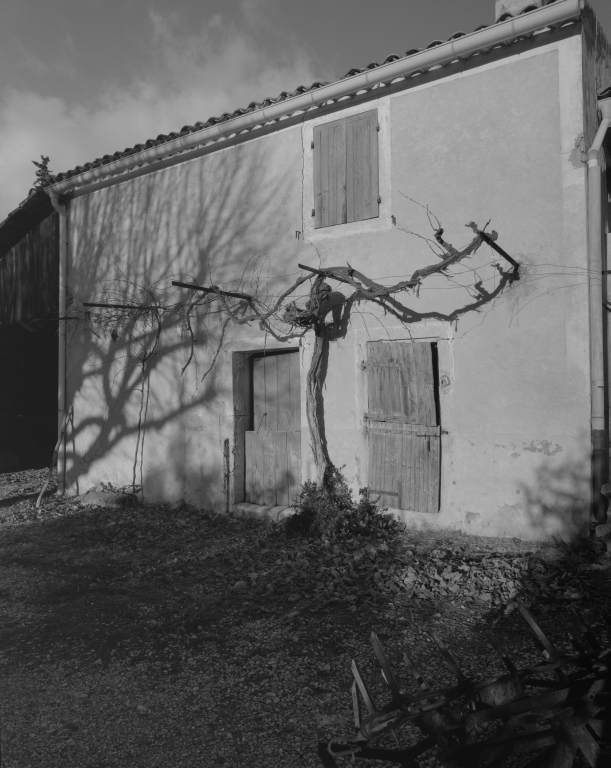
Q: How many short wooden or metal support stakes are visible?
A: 4